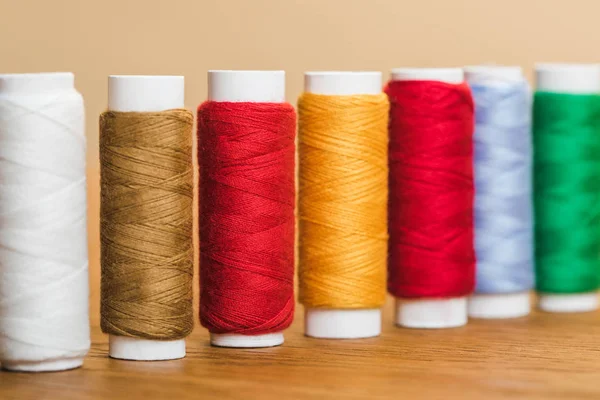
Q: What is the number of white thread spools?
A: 1